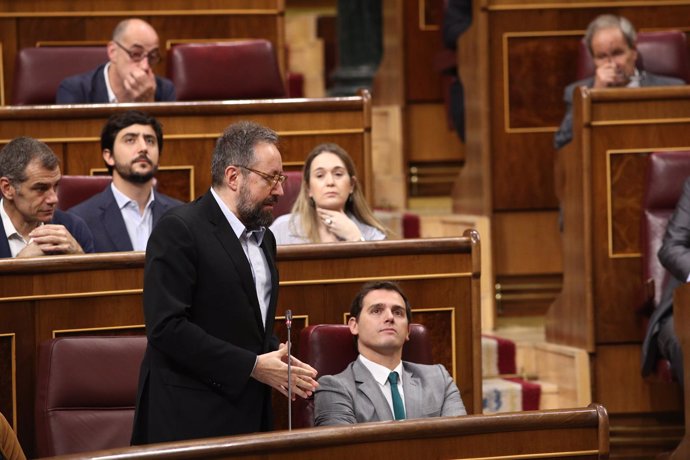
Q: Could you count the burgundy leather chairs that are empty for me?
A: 2